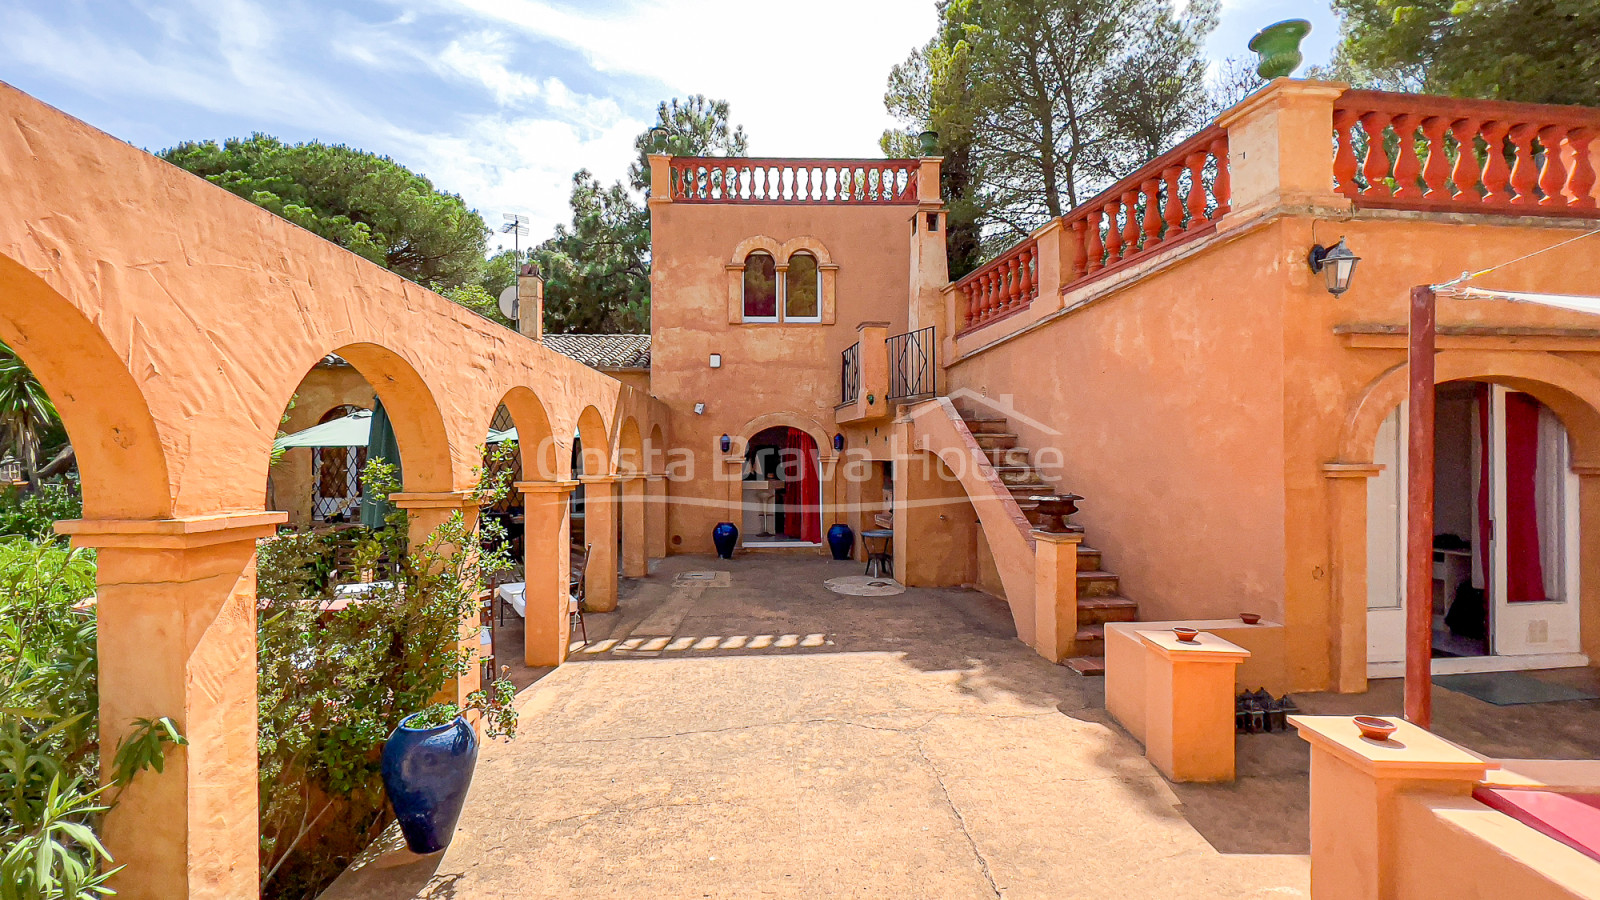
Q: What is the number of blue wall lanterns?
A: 2